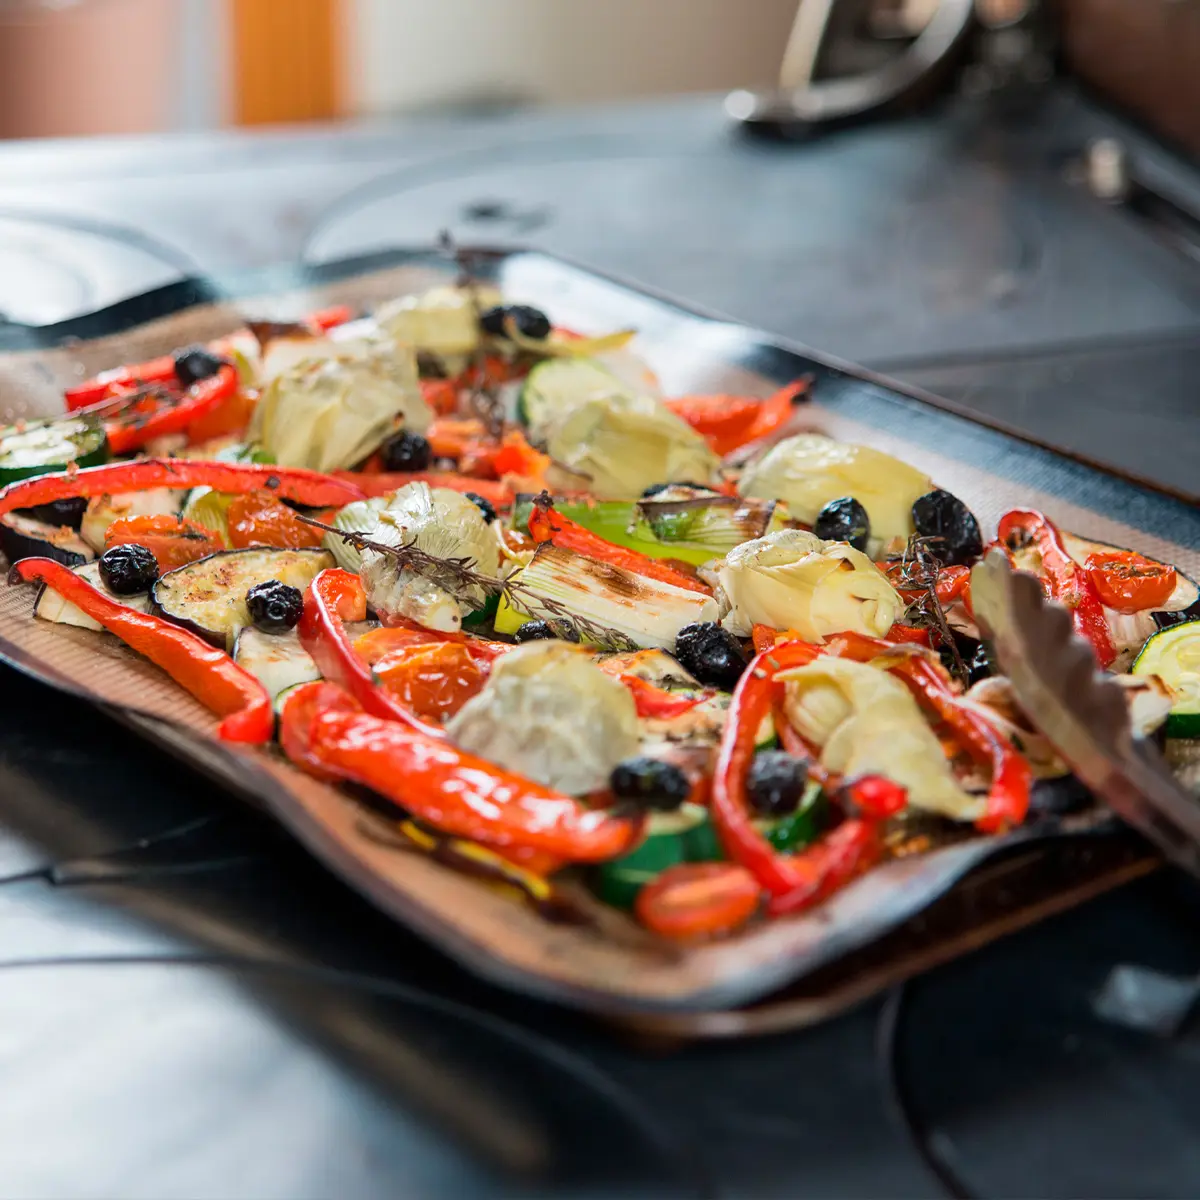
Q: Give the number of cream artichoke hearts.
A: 8